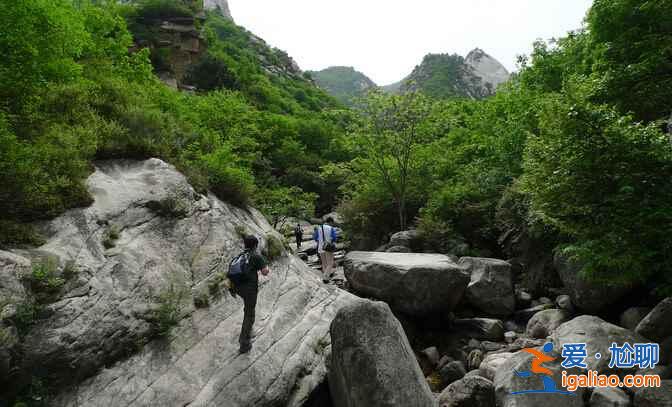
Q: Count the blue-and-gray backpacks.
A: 1